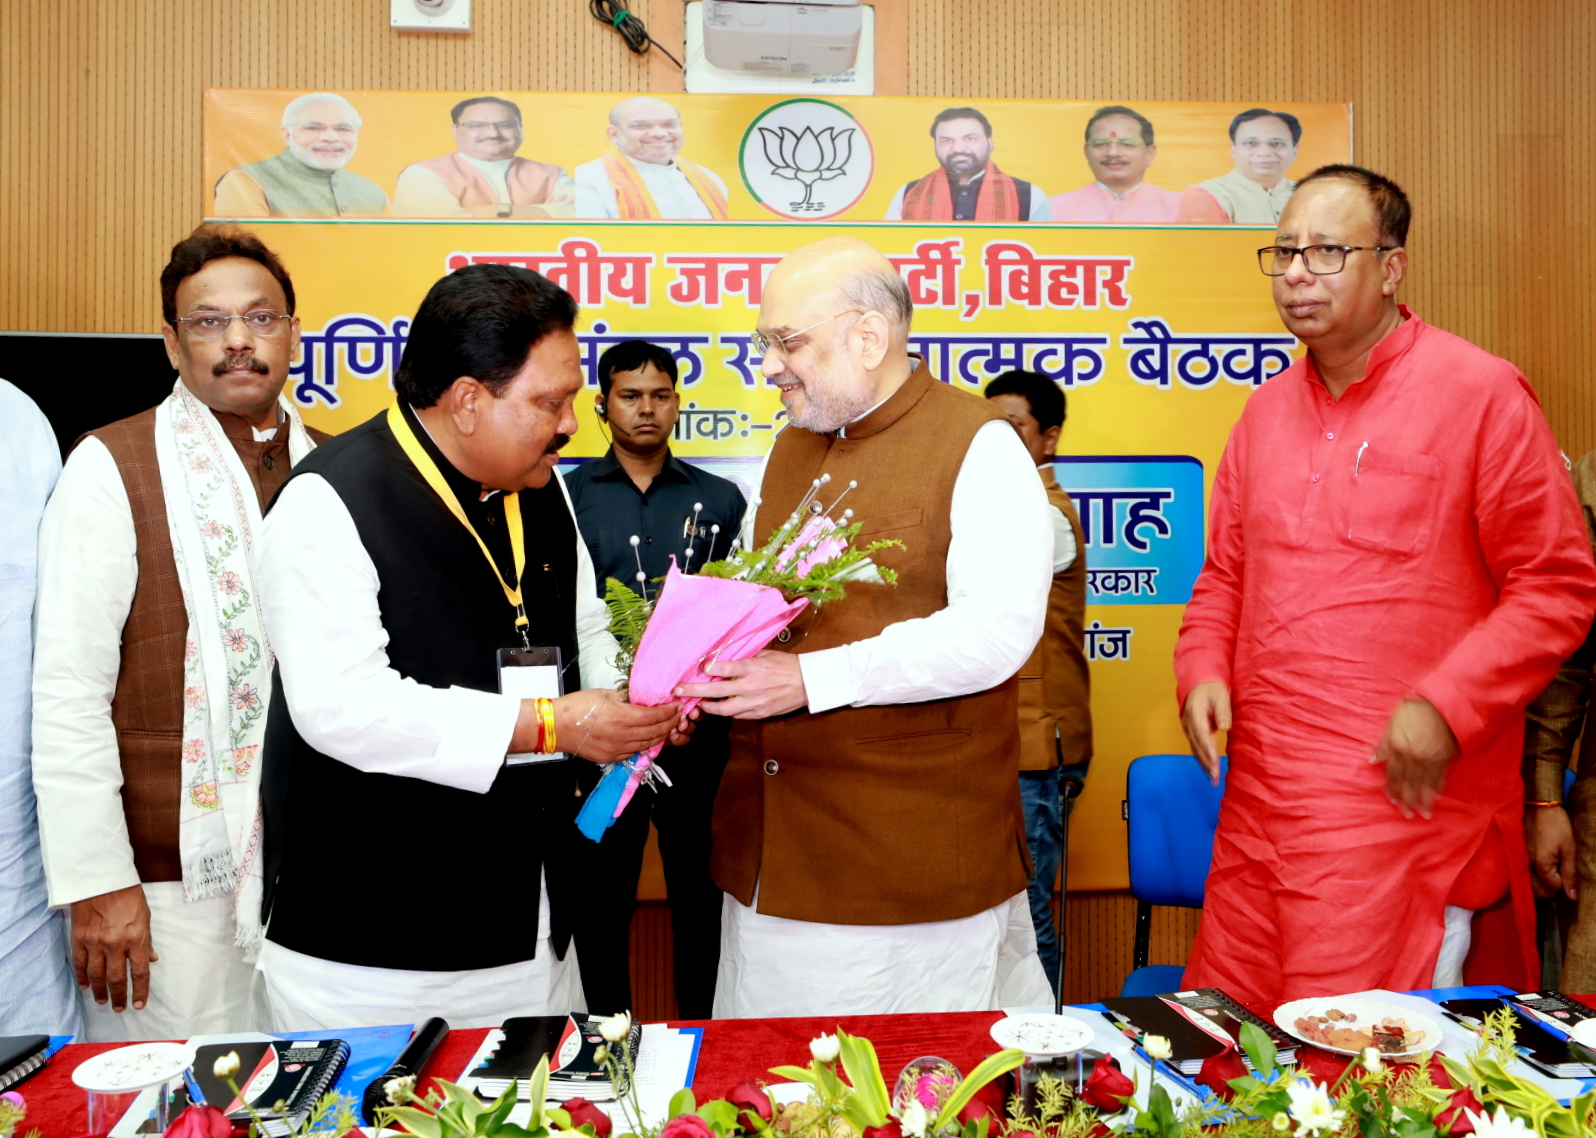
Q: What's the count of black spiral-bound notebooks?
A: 5